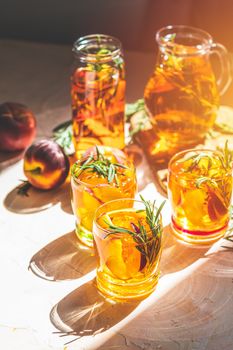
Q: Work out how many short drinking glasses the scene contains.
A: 3